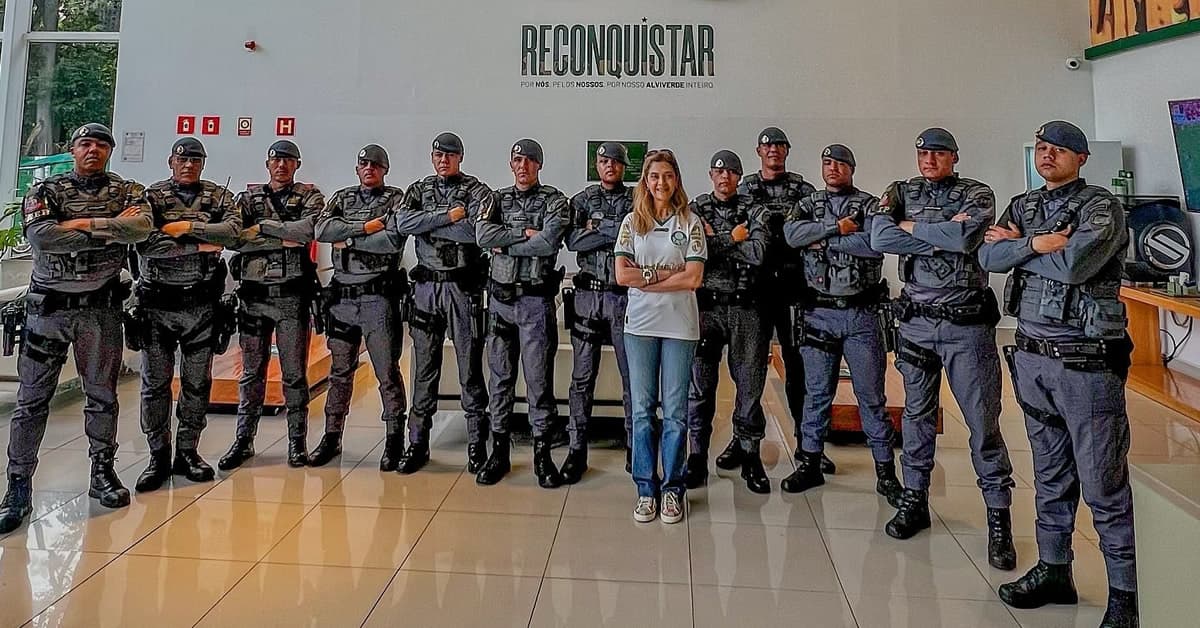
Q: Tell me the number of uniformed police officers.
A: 12